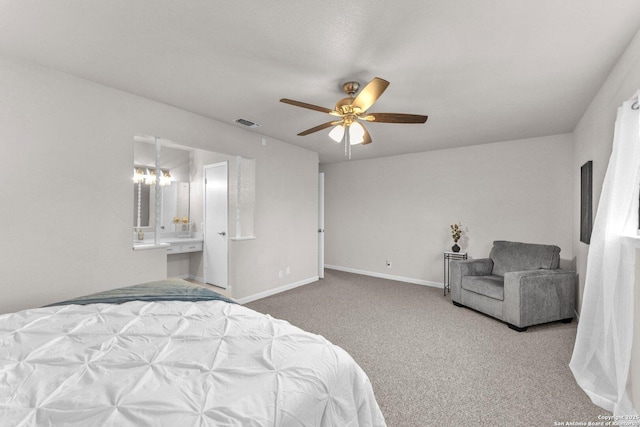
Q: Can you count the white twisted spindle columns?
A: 2